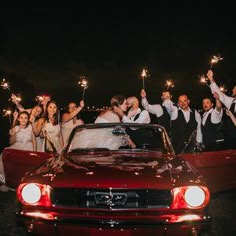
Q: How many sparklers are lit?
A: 10